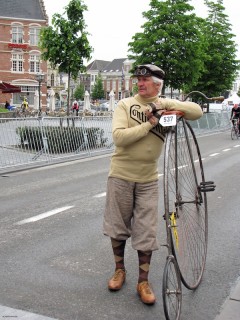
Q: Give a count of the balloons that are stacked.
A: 0